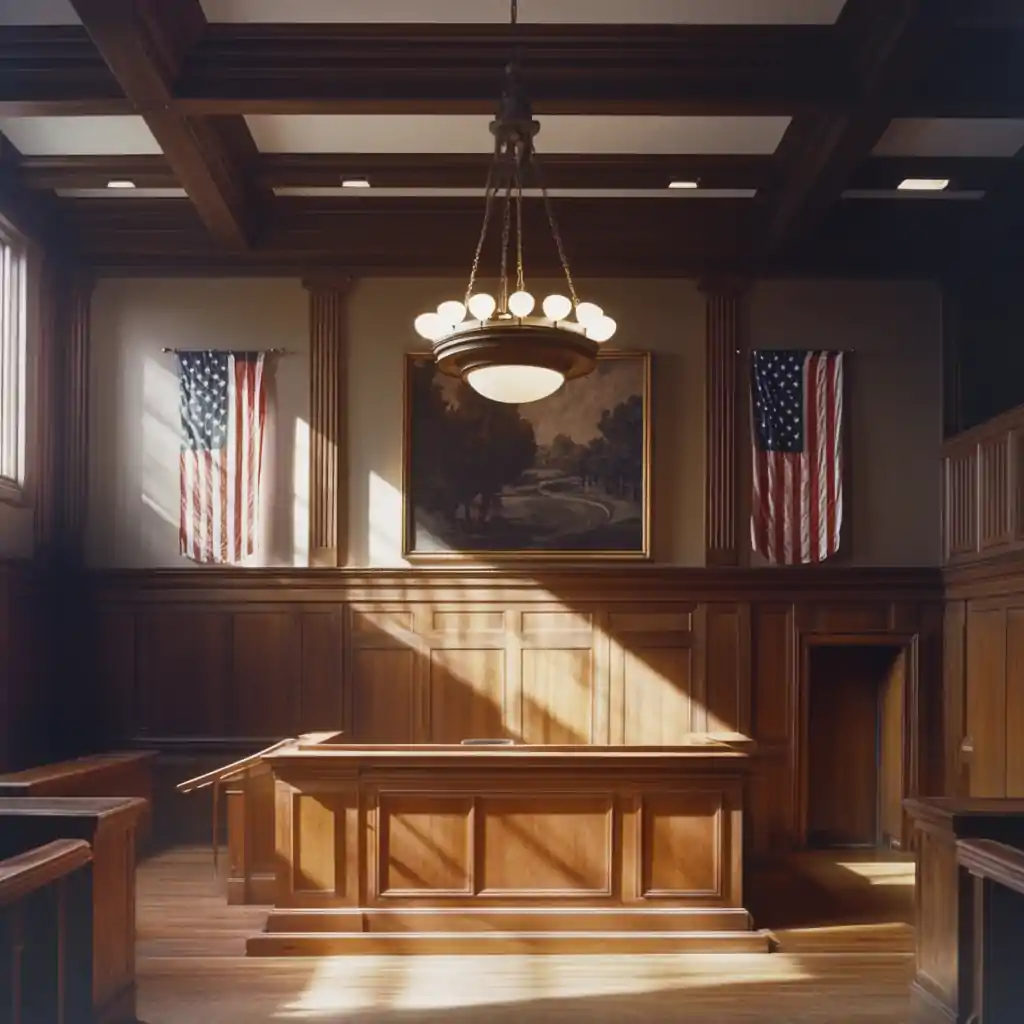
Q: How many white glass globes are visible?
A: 7